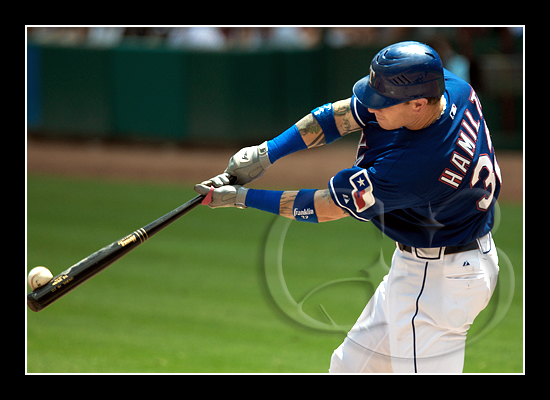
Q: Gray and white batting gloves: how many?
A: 2